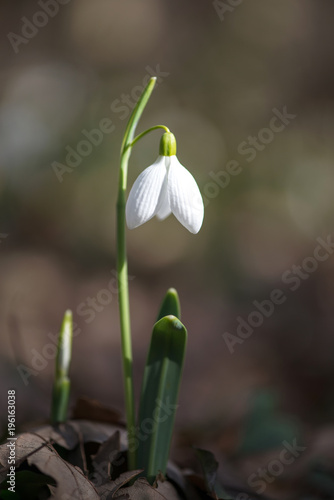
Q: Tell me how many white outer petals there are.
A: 3